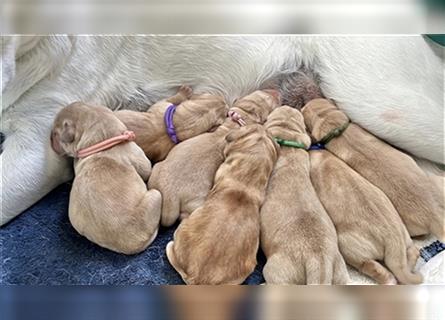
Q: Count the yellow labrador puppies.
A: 7